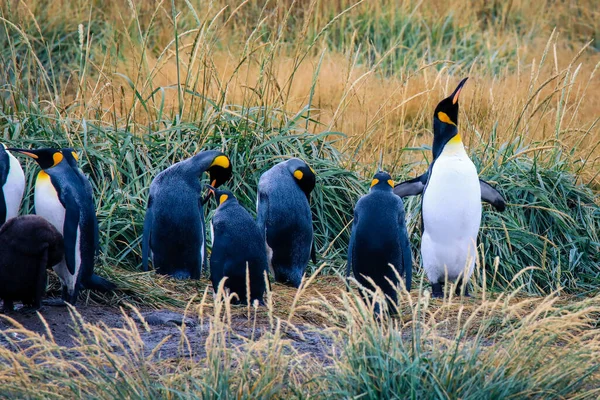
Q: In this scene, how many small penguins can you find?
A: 1